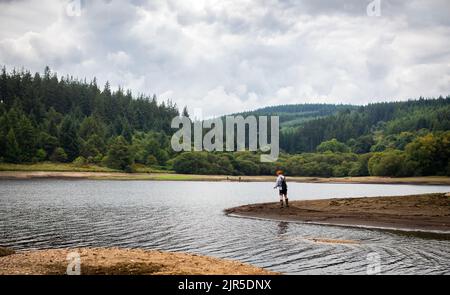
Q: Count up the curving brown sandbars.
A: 2